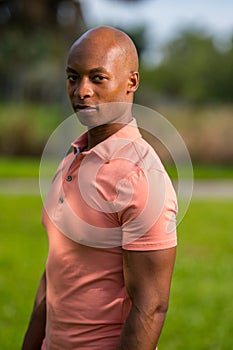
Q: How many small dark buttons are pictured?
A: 2